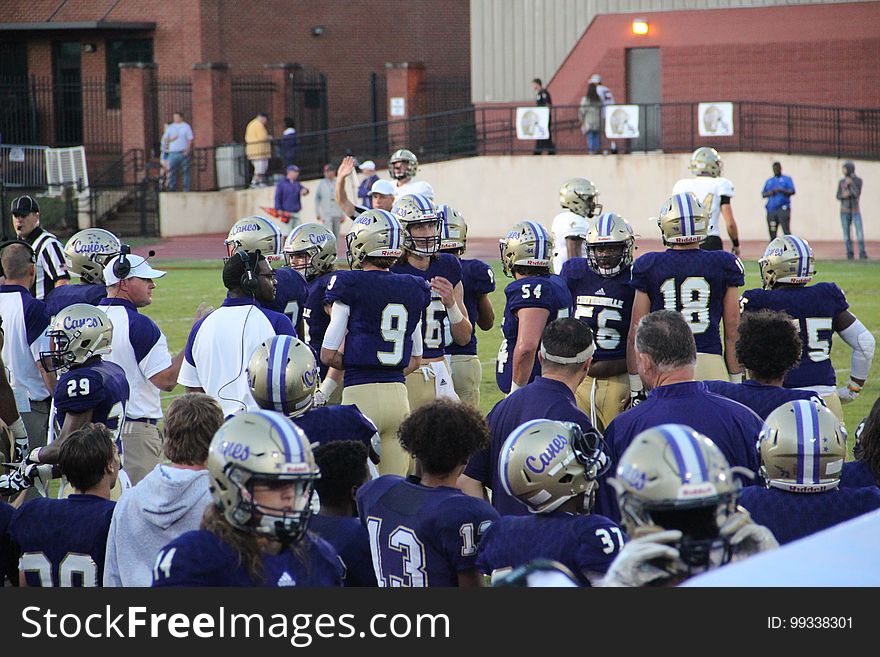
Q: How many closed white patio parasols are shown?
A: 0